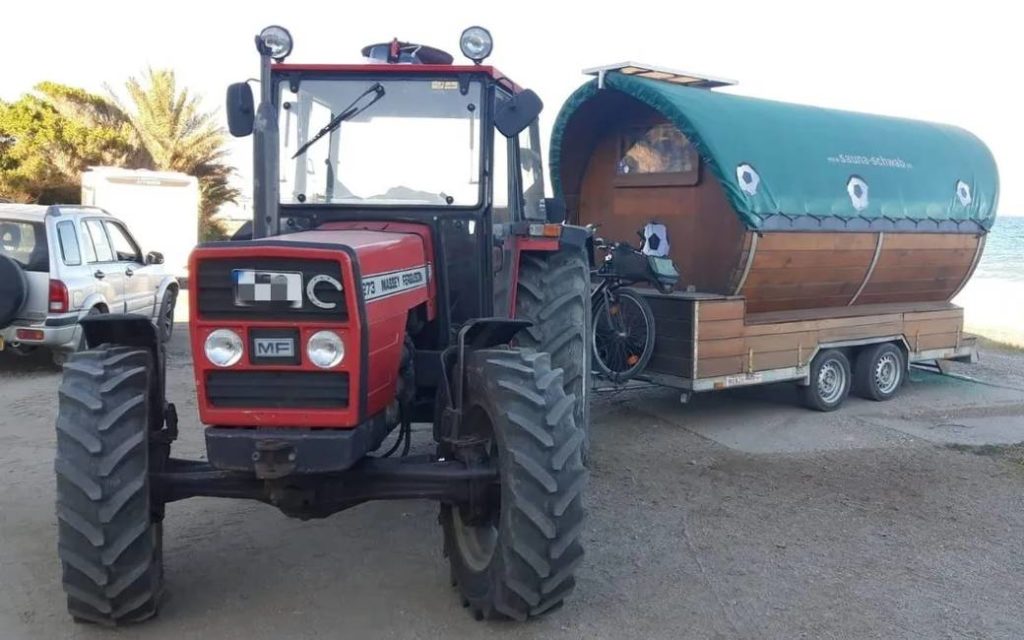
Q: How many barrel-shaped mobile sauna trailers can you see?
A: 1